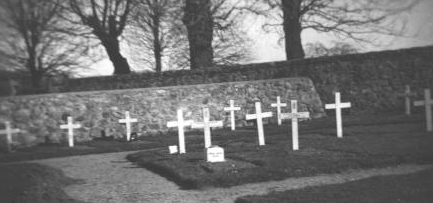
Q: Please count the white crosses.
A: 12